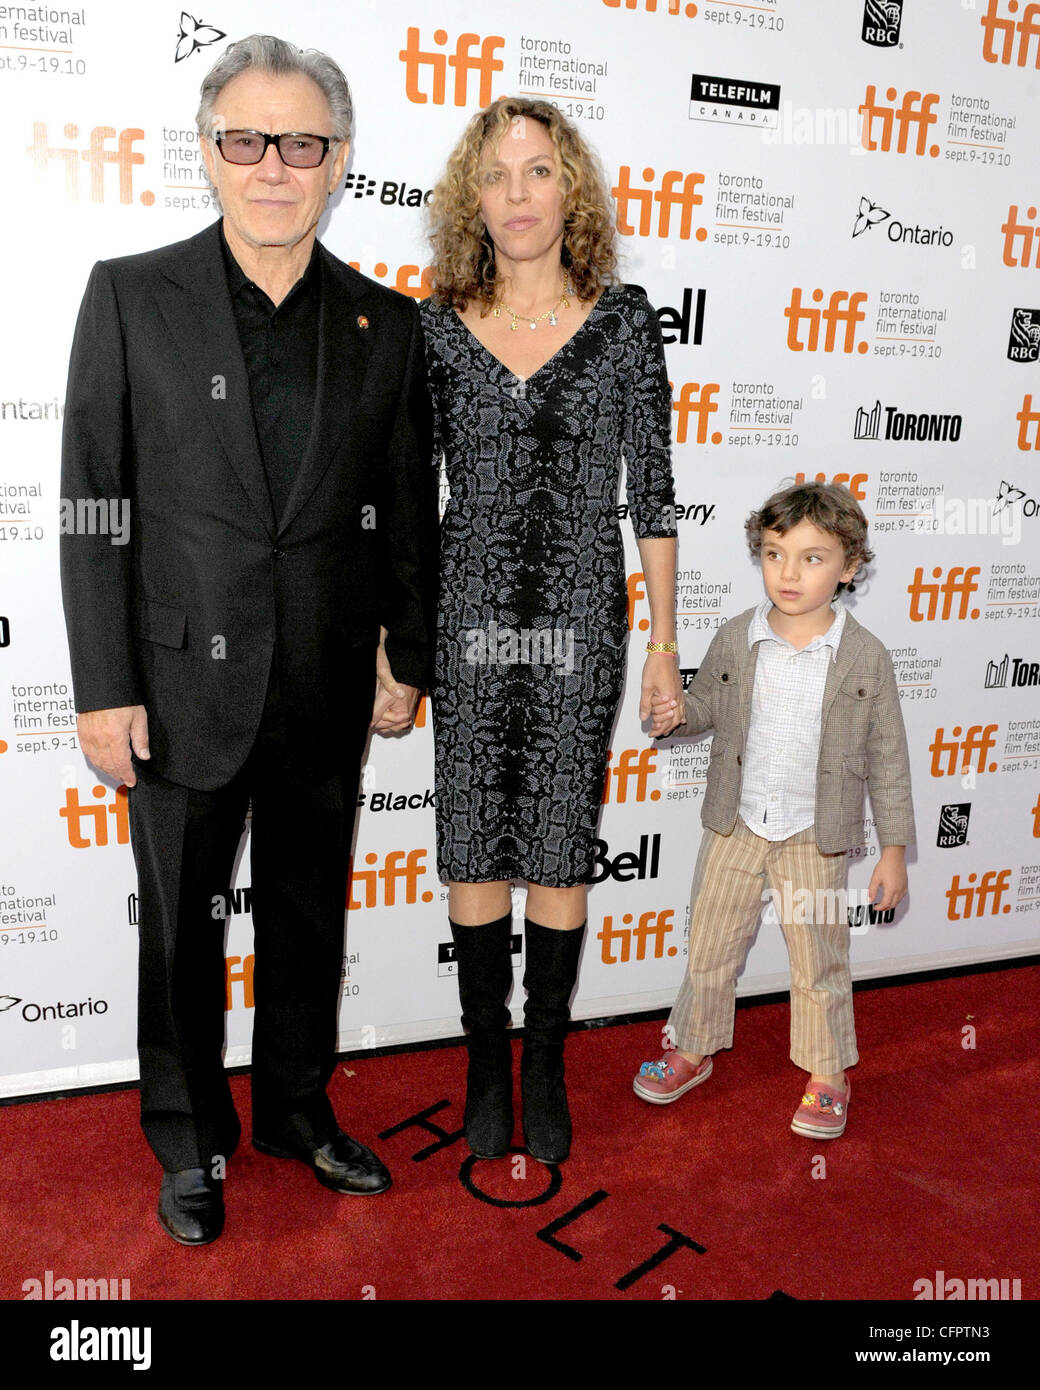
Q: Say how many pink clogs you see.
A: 2